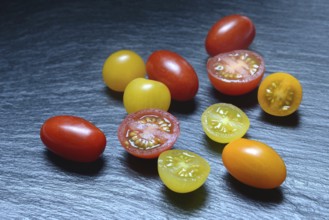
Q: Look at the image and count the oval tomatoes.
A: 4